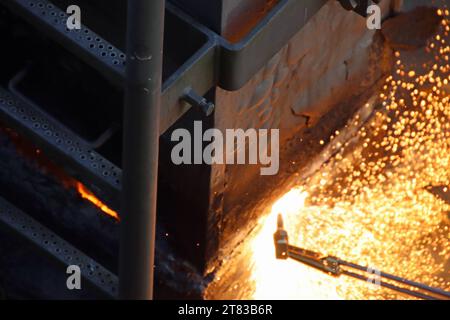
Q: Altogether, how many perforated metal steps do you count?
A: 3